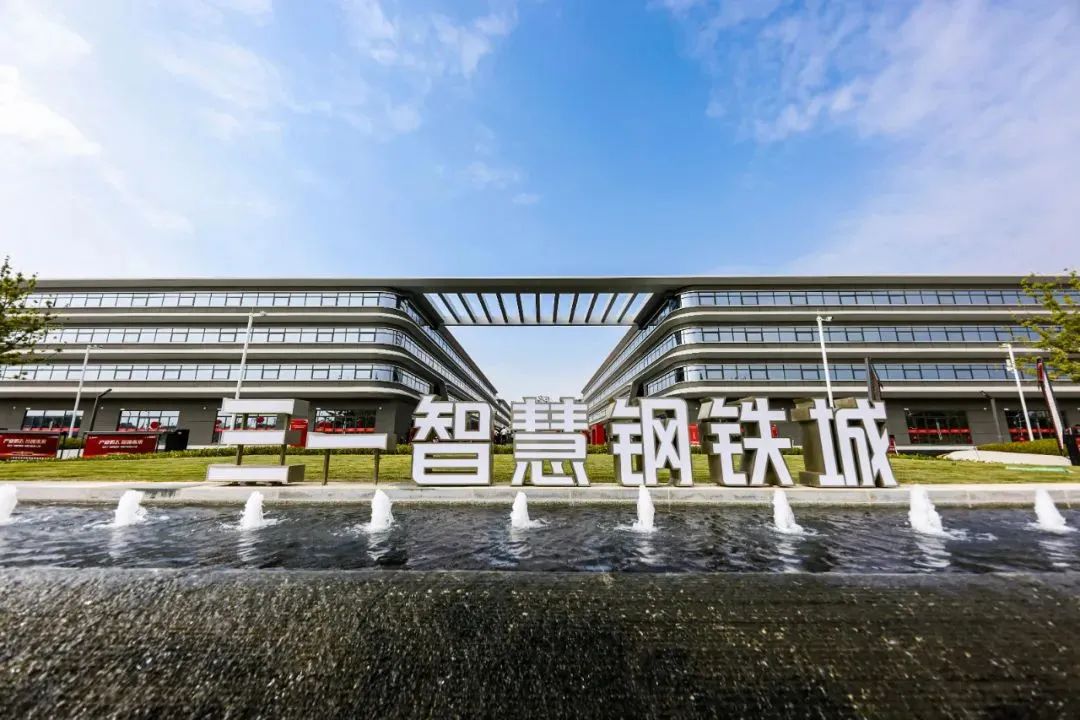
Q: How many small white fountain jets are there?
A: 9